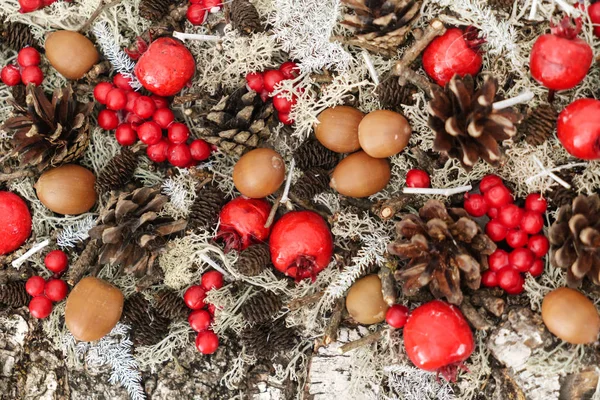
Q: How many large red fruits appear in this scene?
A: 8